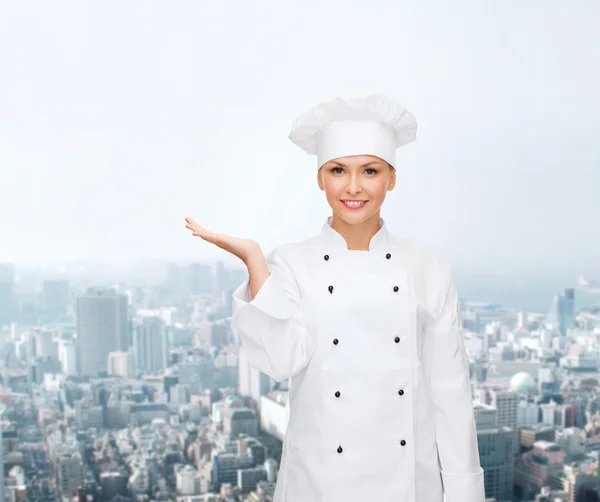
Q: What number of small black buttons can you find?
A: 10